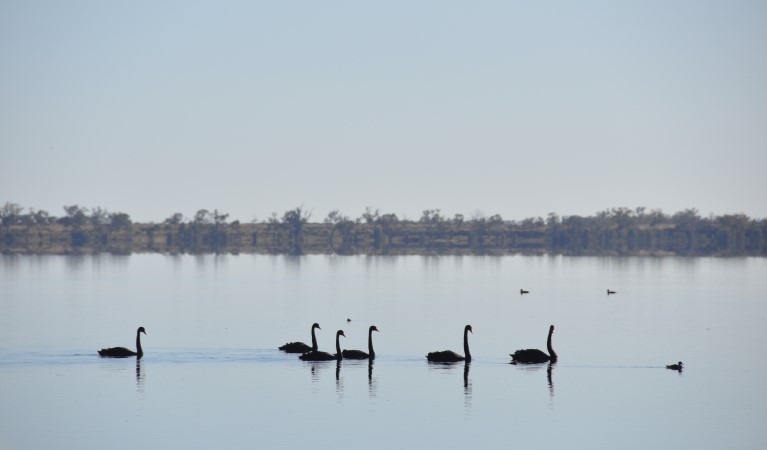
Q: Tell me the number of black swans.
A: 6